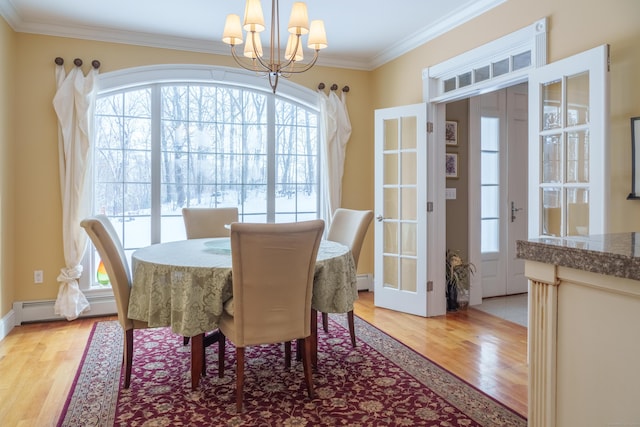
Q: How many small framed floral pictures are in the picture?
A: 2